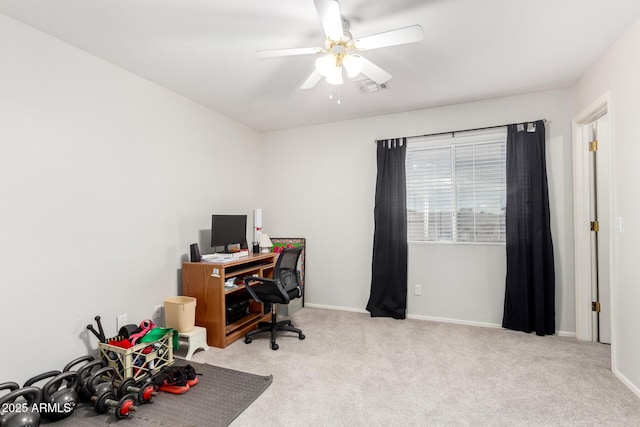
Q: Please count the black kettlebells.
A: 7